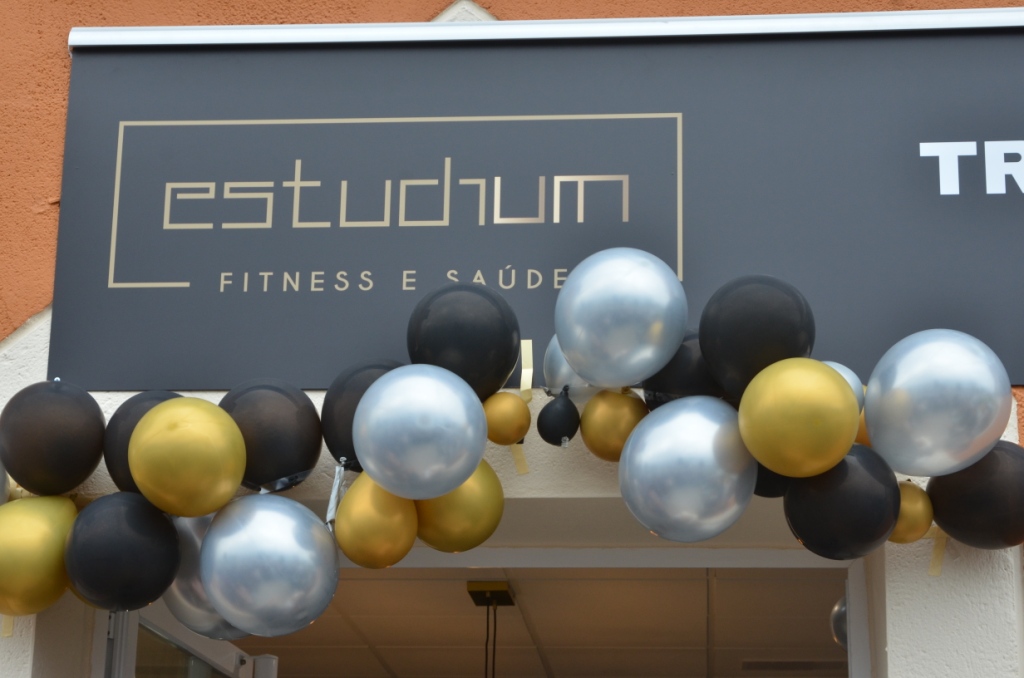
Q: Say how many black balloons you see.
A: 12